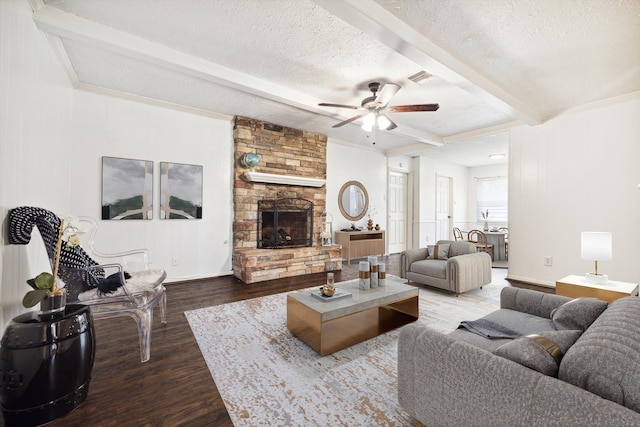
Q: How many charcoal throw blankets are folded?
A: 1